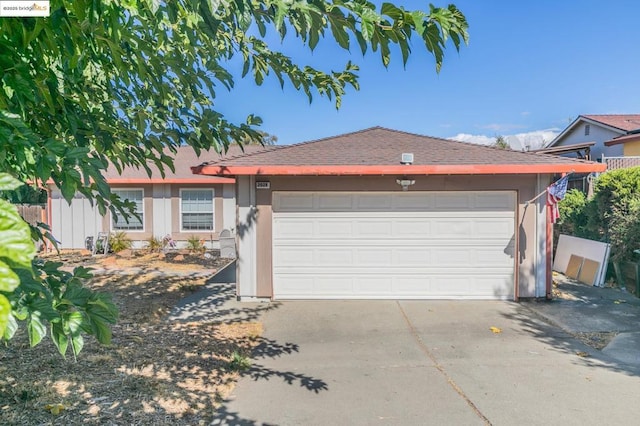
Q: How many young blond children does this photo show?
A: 0